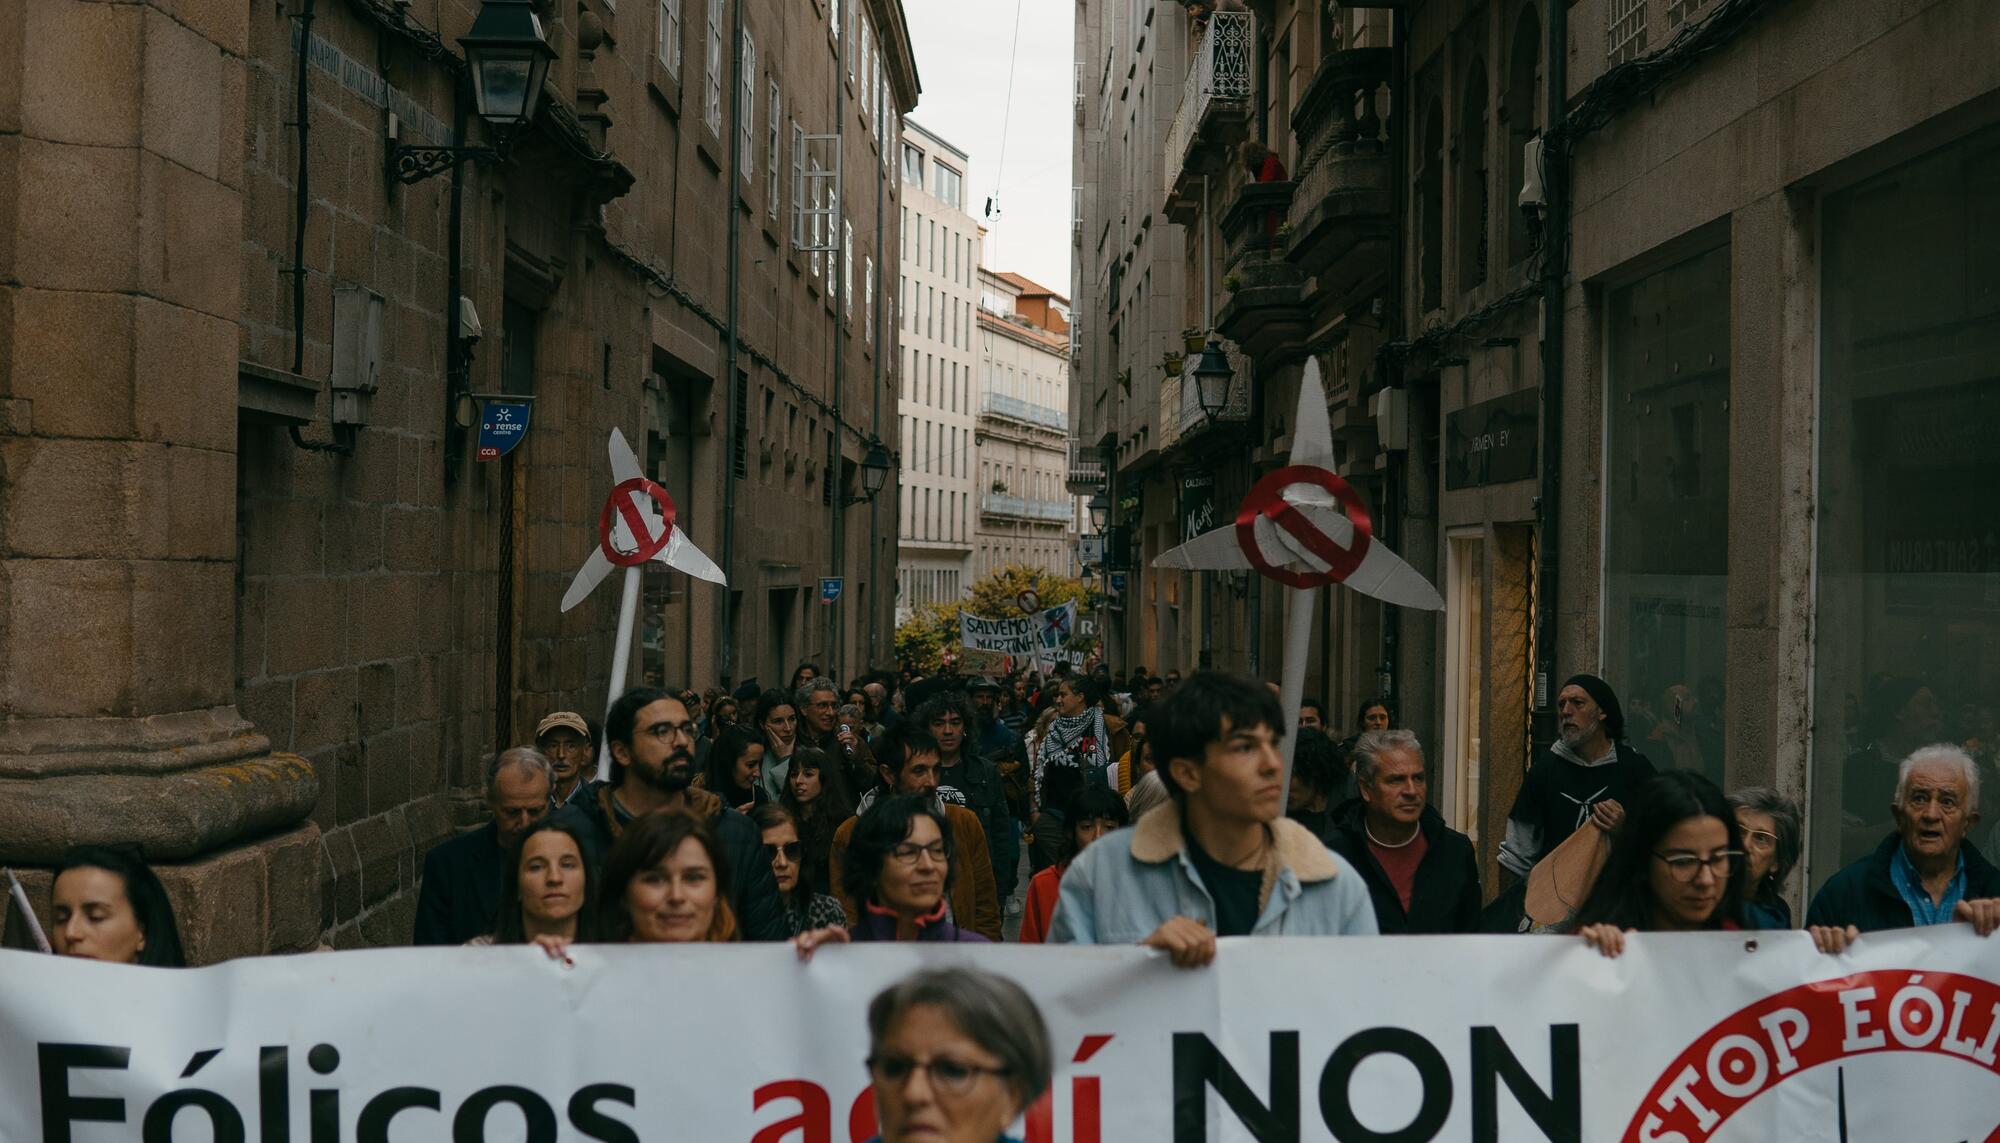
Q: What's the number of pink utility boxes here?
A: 0